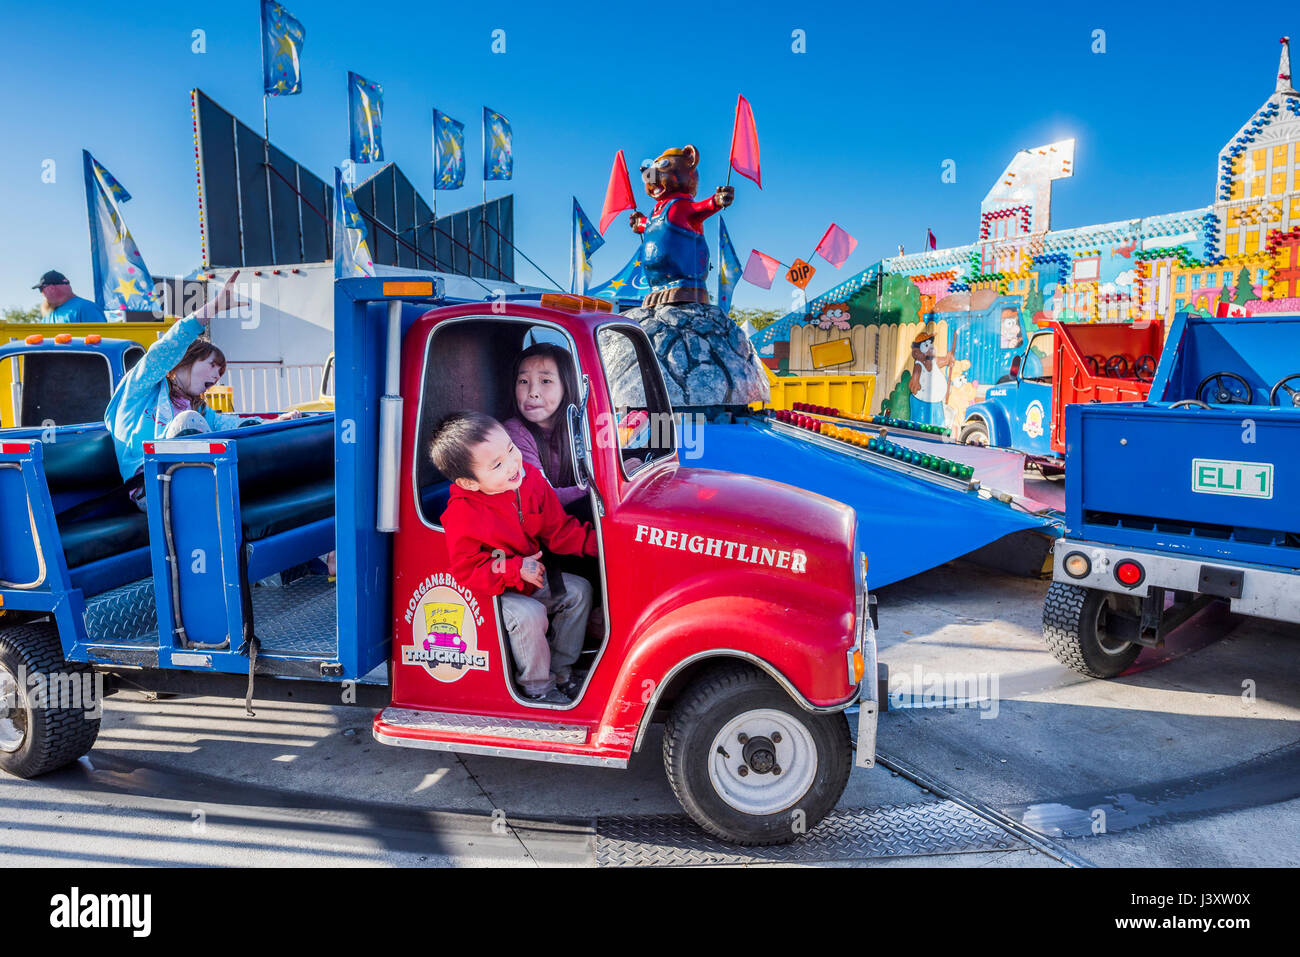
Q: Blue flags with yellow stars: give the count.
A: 8